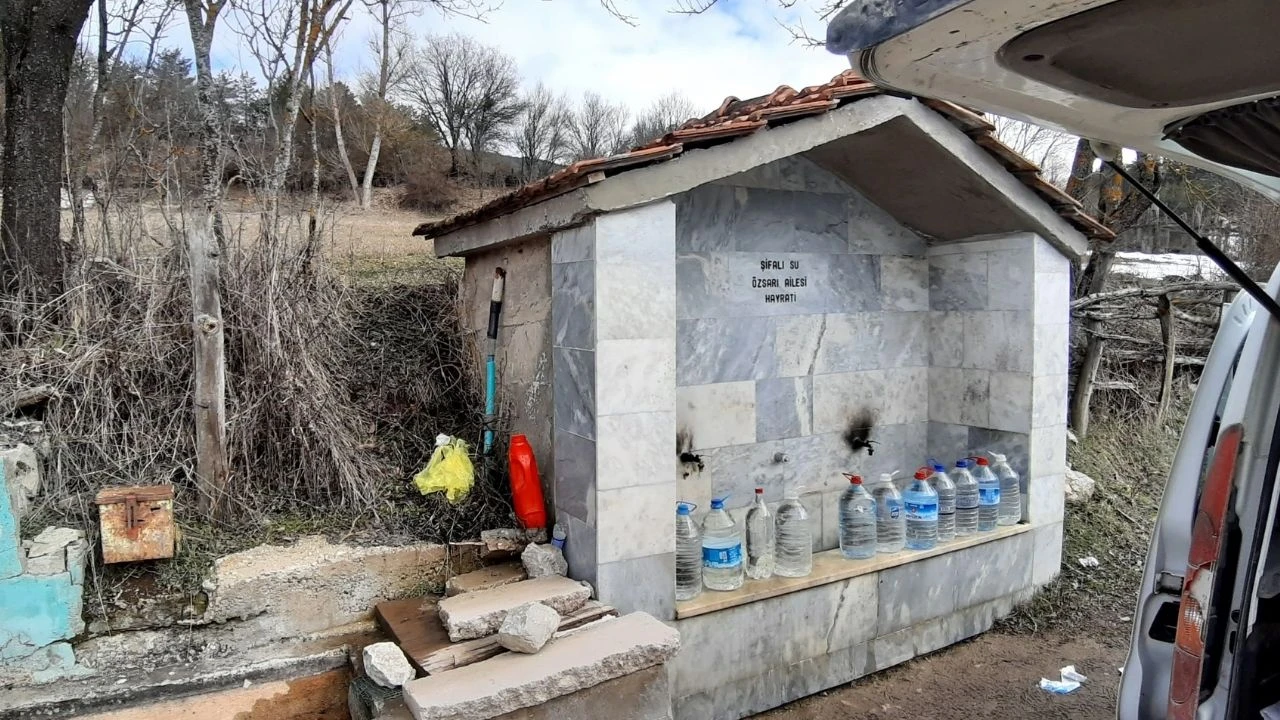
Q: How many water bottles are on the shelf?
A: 11